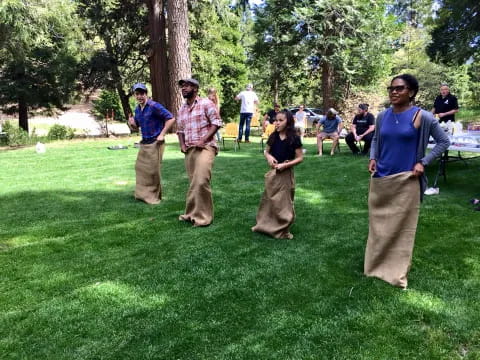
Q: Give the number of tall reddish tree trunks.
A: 2